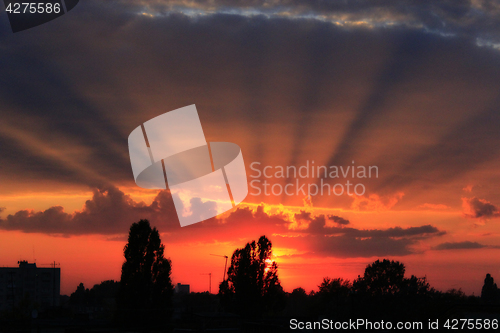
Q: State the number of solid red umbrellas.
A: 0